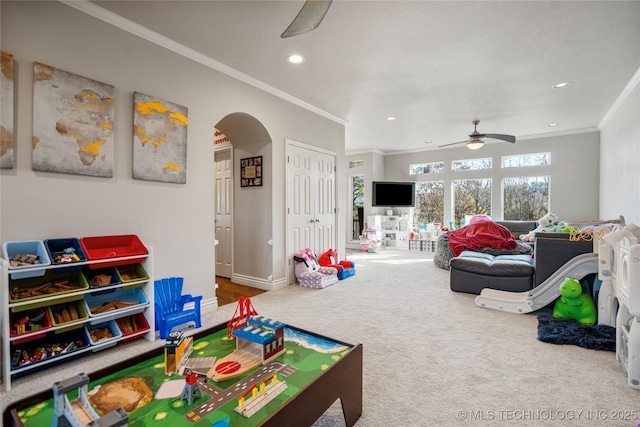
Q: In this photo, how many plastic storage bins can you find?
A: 12